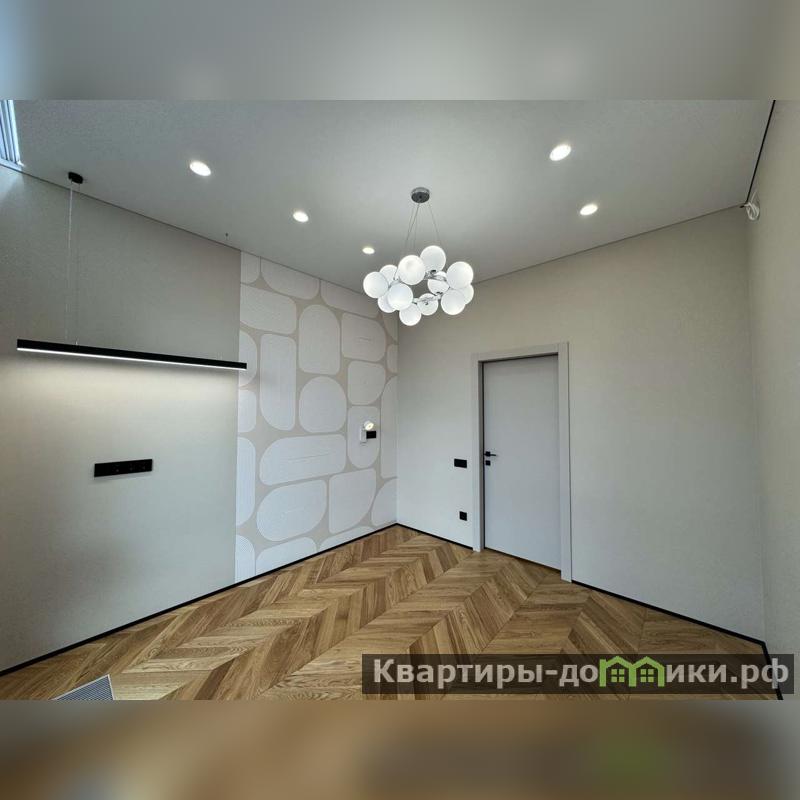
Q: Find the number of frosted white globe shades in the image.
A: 12